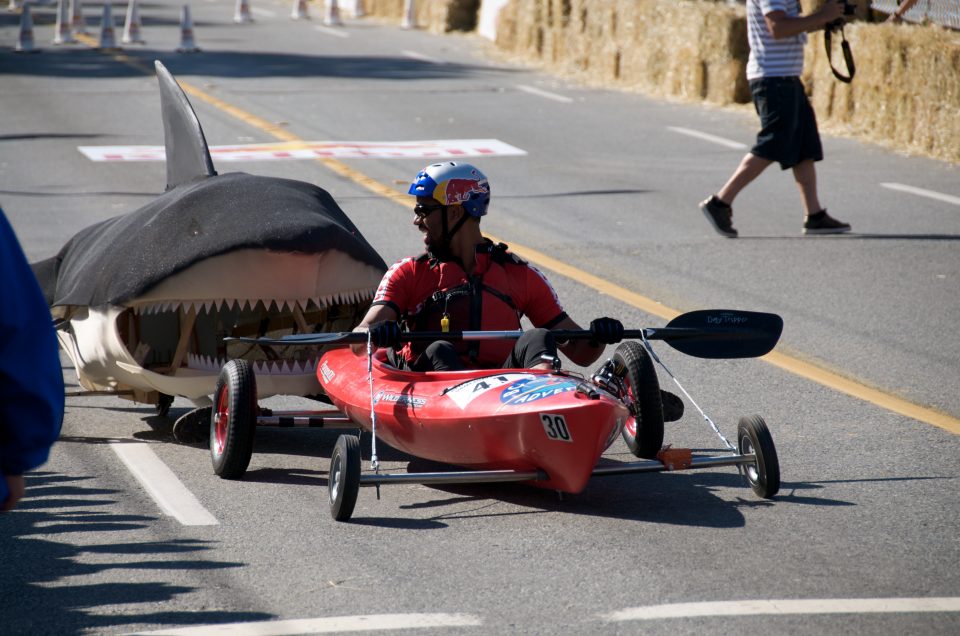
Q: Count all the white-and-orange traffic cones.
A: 12